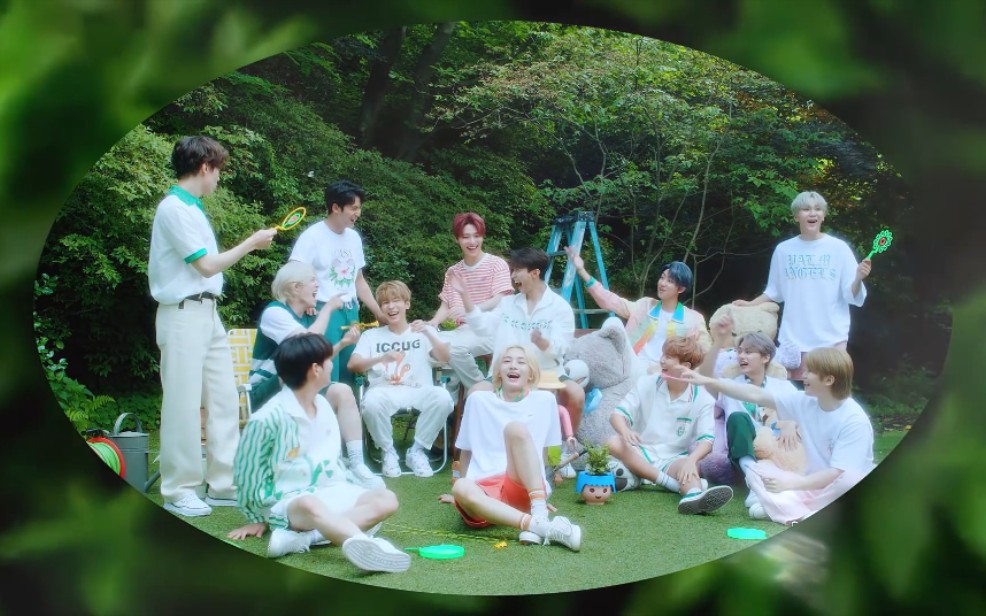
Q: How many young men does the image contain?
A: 13